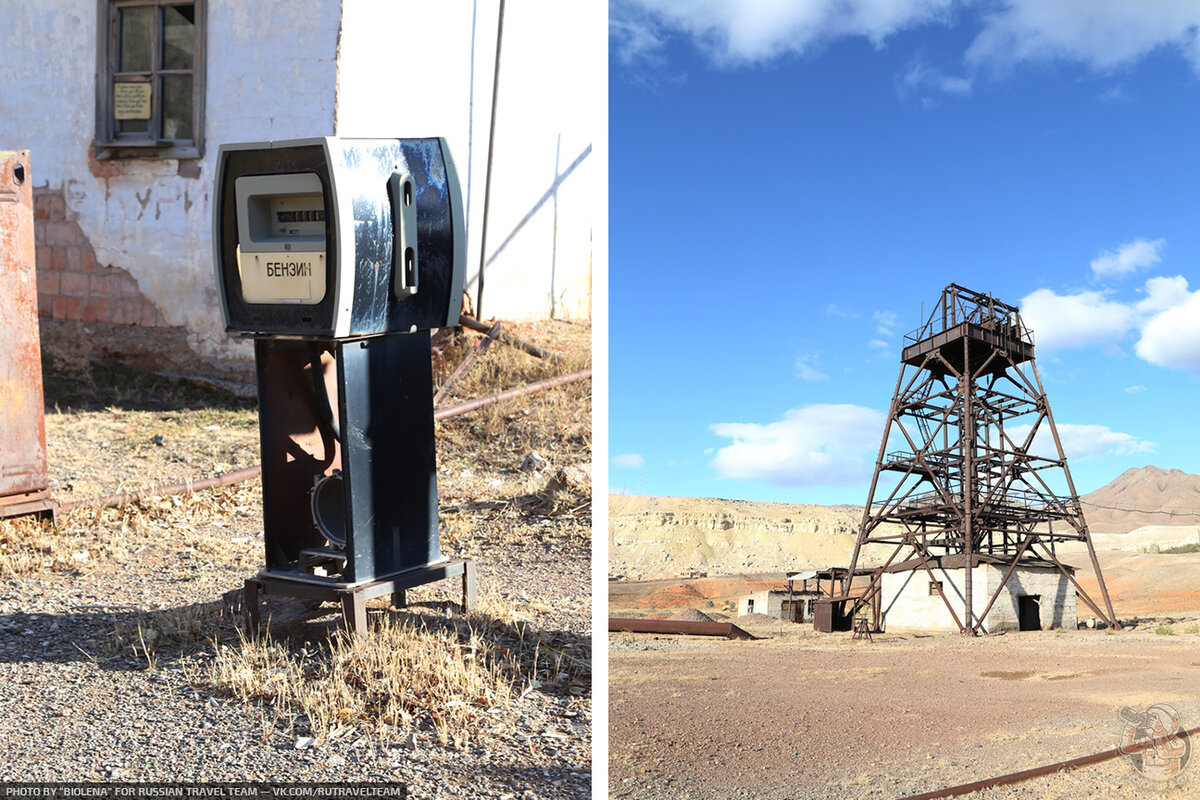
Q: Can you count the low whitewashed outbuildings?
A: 2